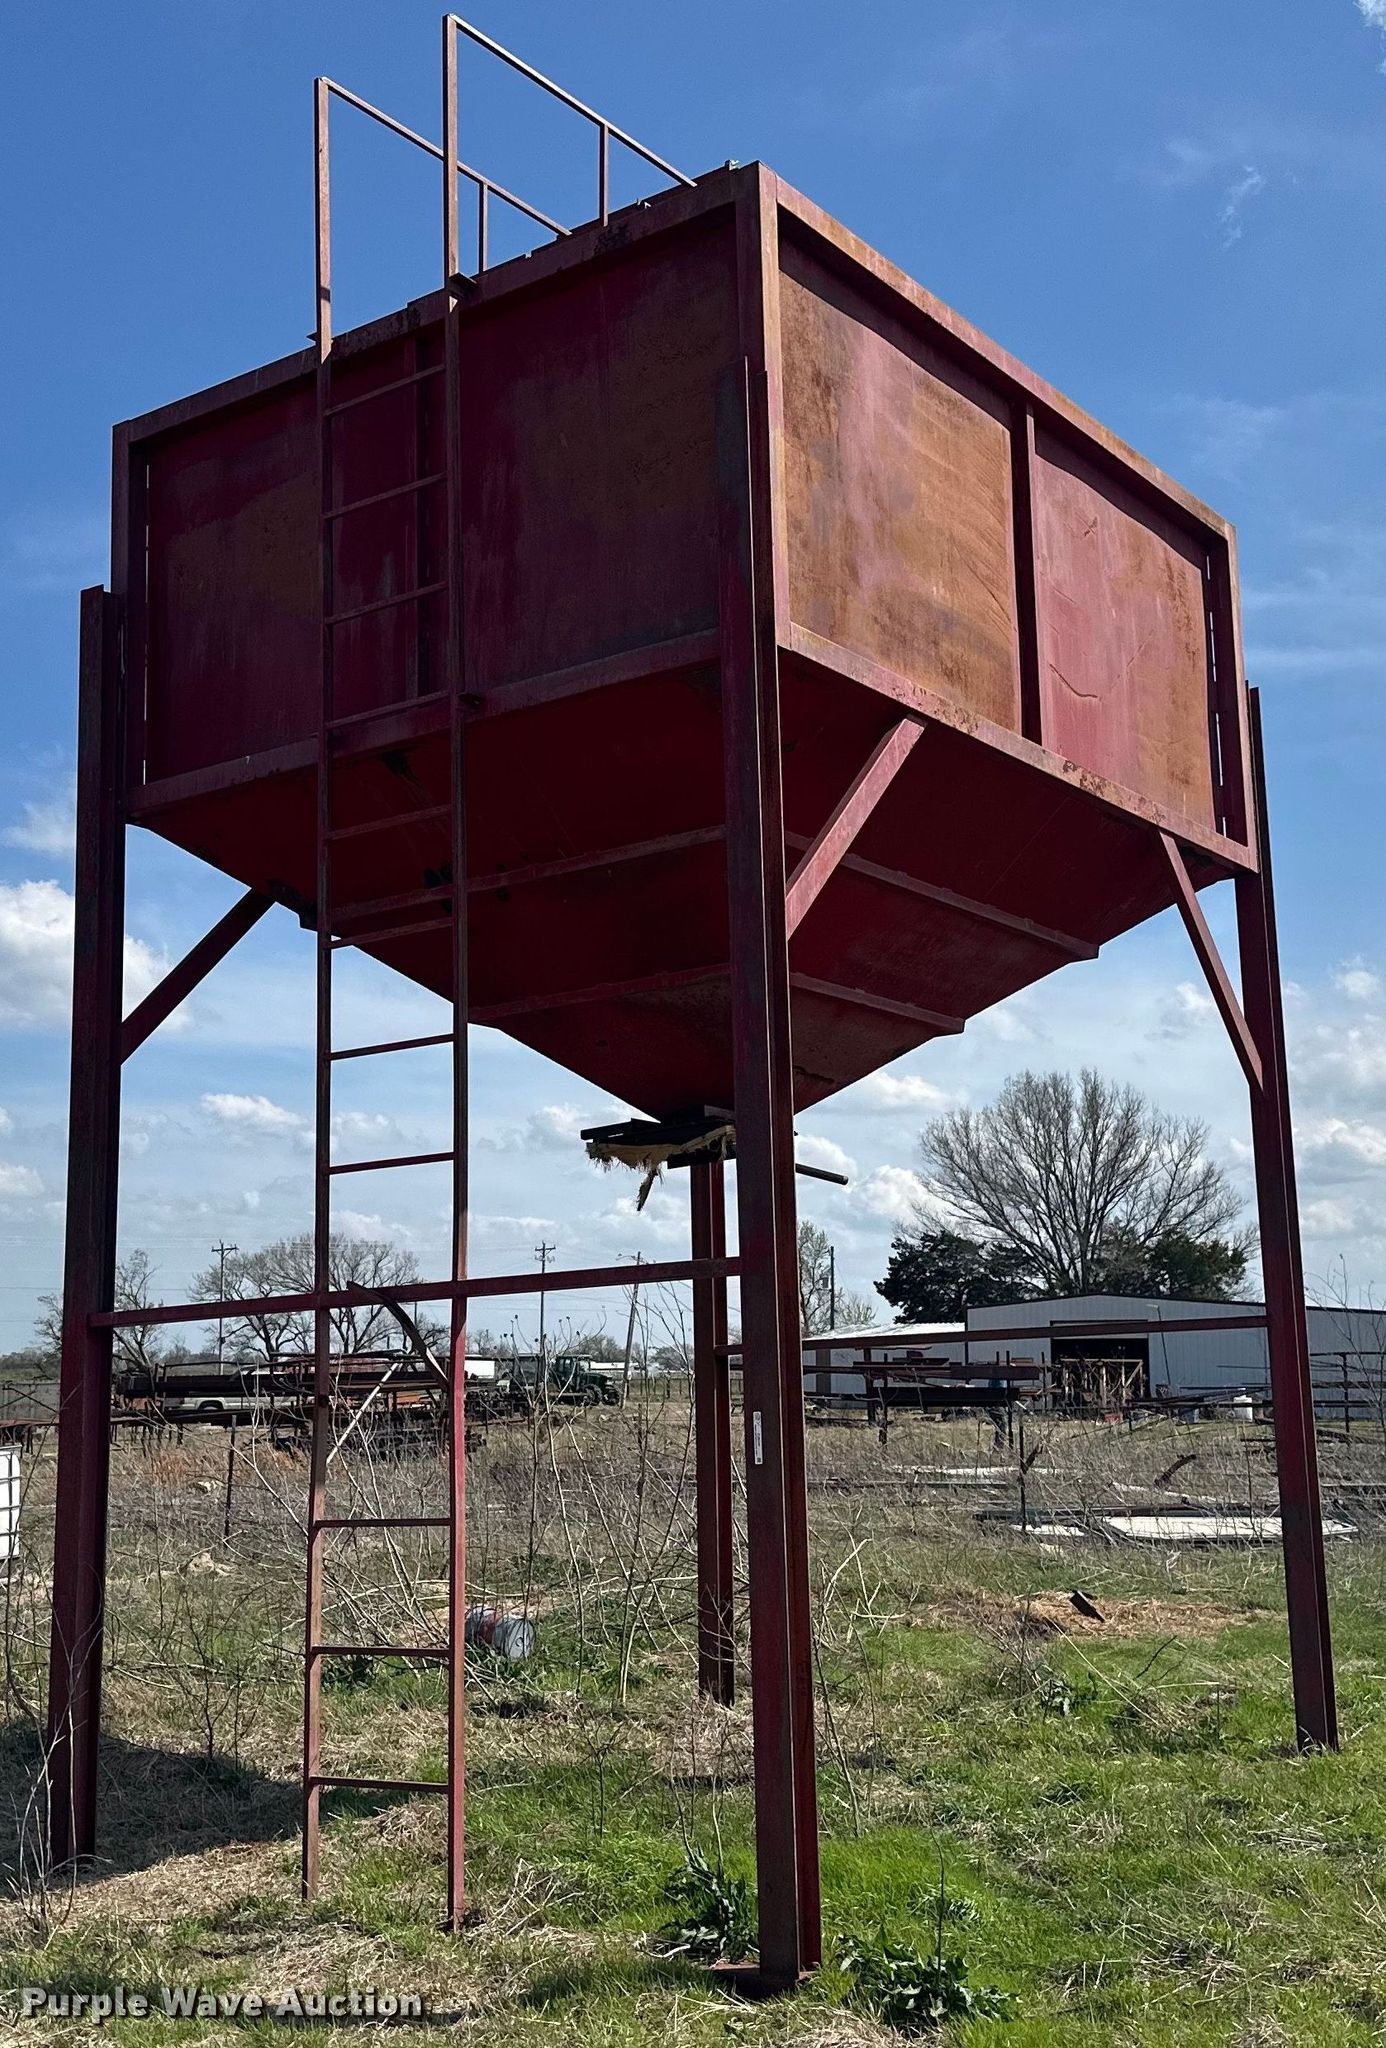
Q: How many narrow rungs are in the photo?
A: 11